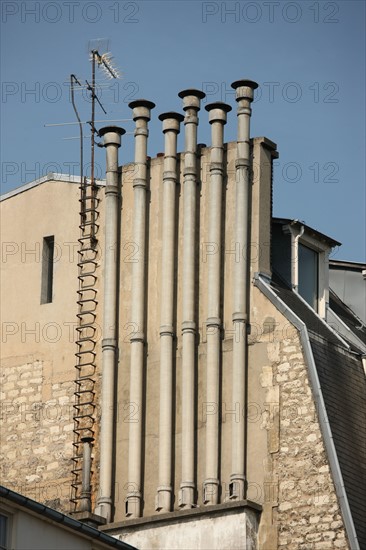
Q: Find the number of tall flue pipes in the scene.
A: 6